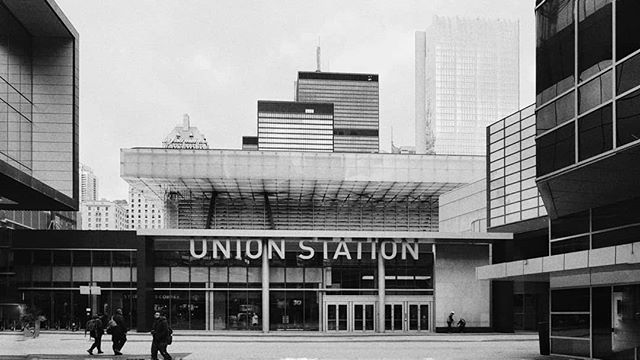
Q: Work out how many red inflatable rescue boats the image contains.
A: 0